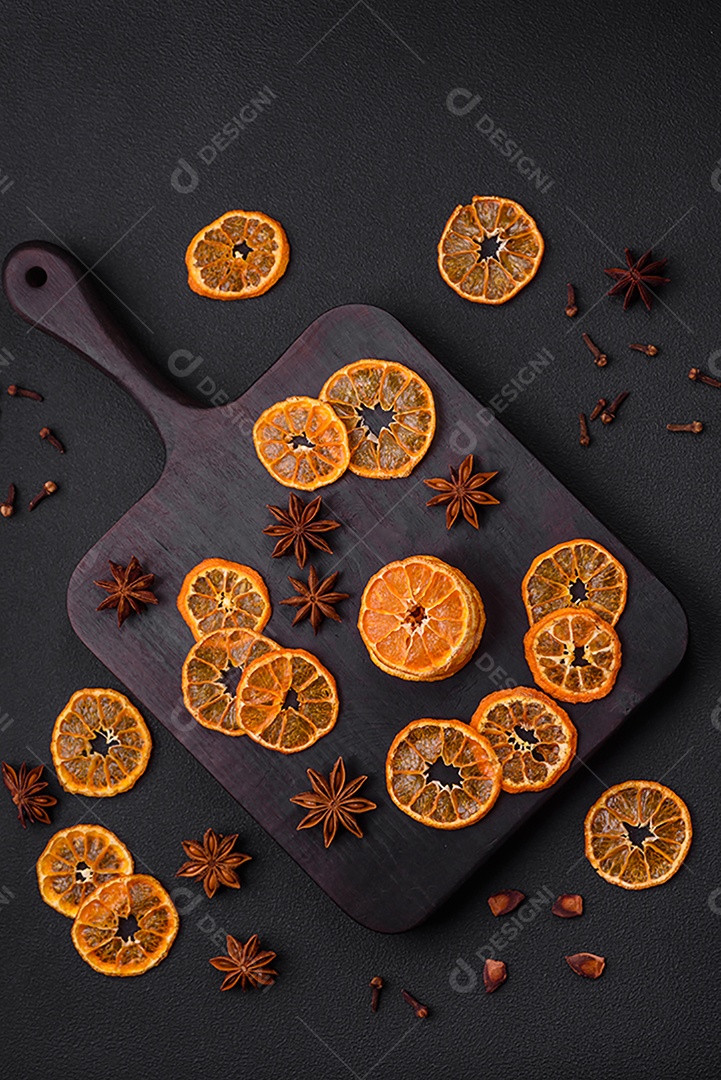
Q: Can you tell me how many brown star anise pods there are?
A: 9